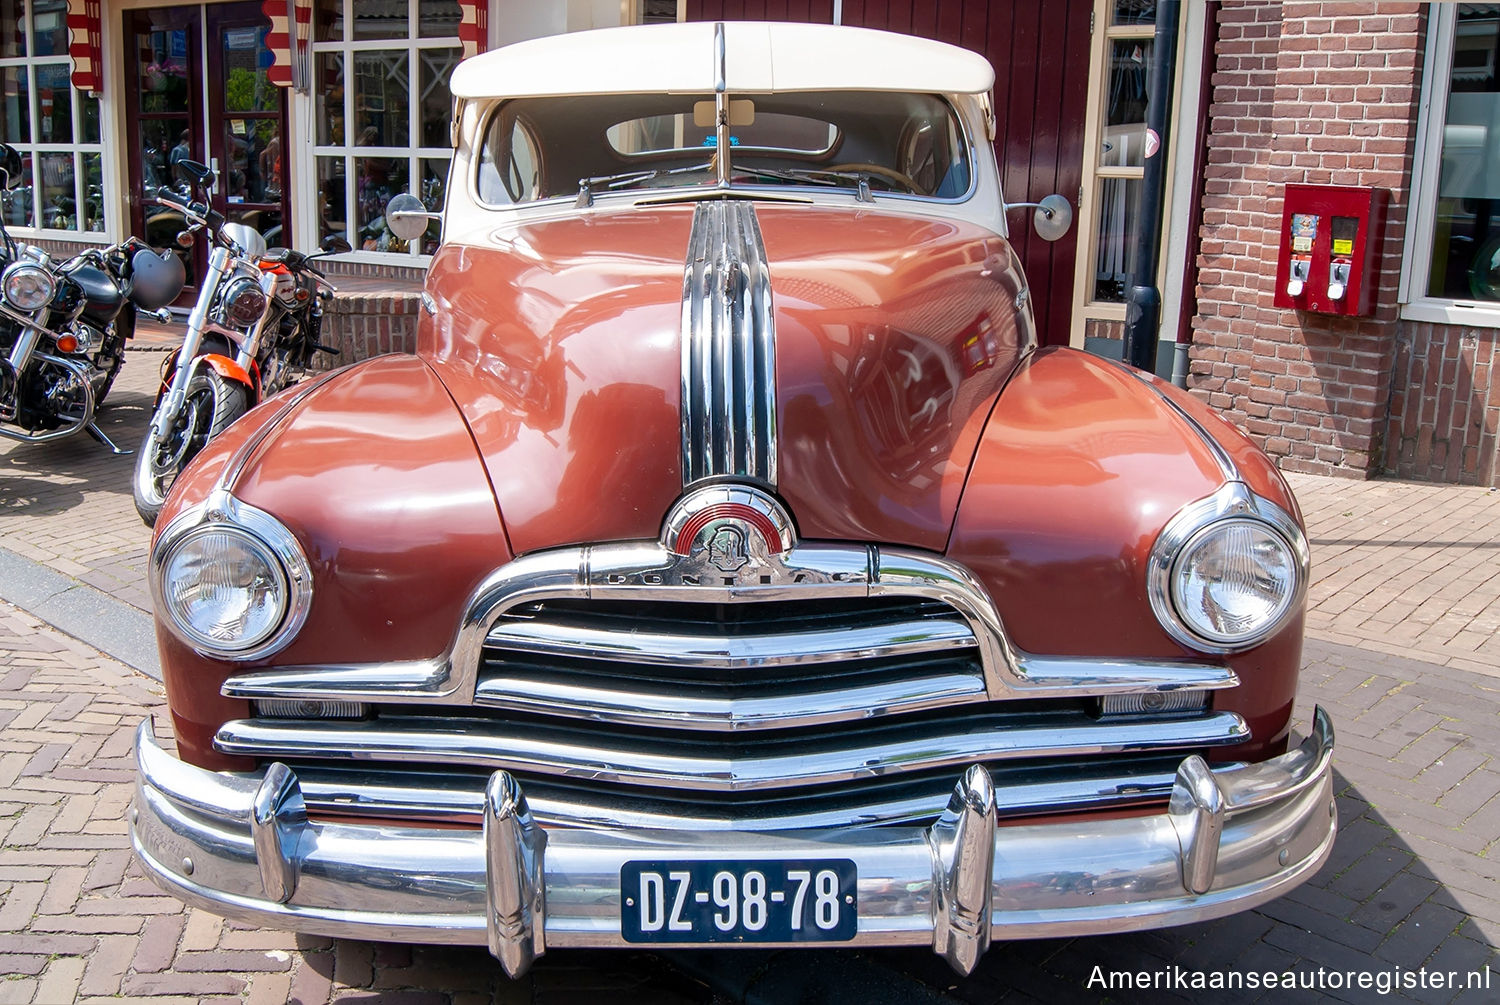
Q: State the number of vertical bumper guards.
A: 4